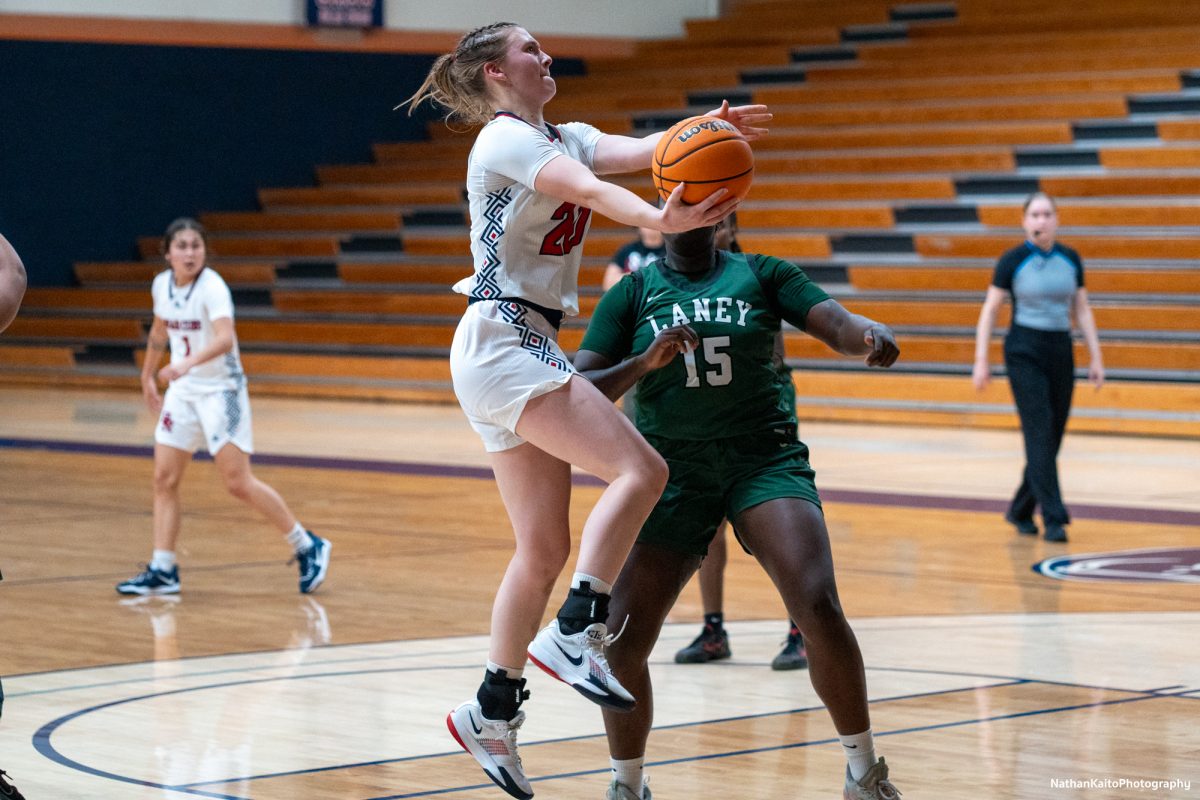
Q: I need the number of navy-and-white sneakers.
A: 2